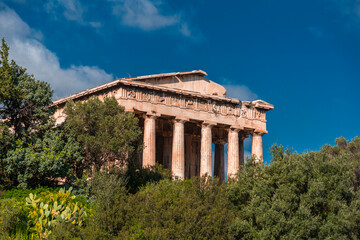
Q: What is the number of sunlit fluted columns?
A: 5